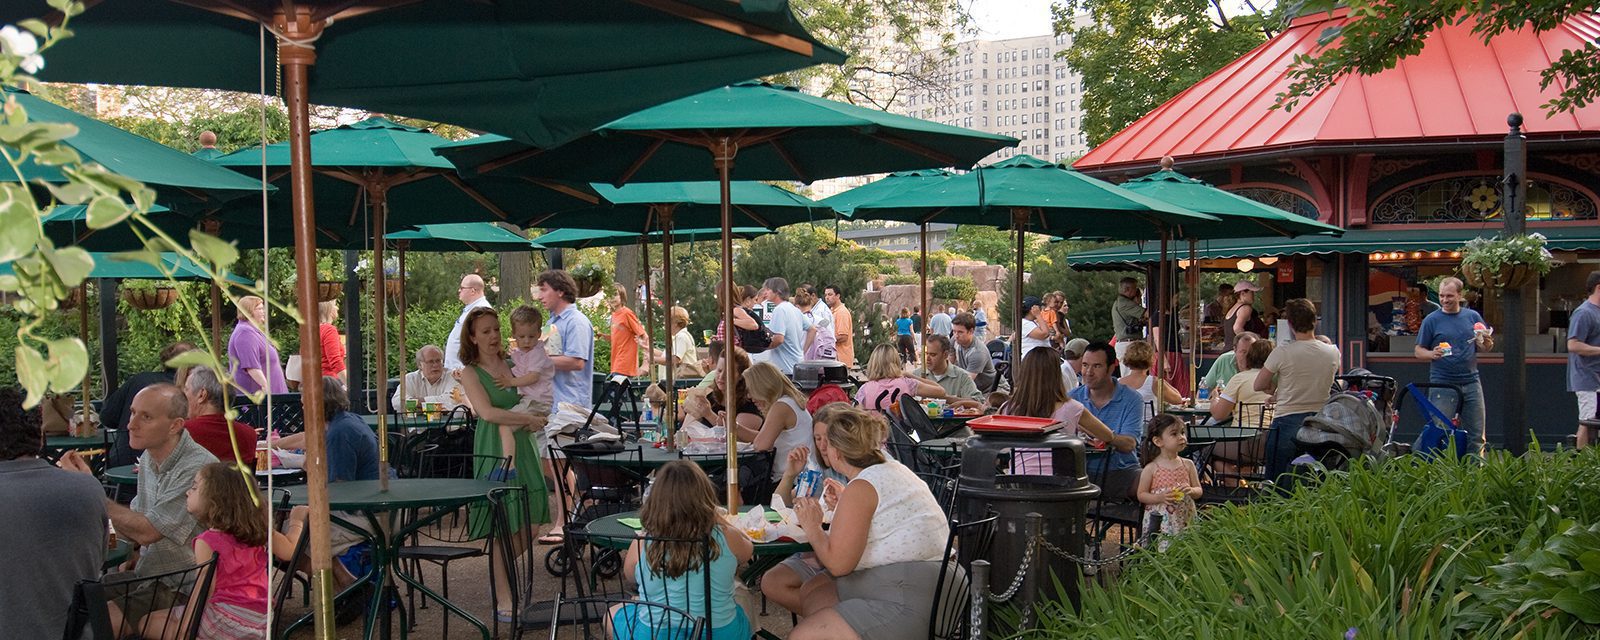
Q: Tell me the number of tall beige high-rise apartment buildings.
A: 2